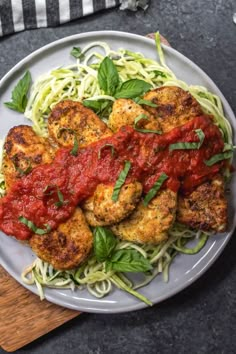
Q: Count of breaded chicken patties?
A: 8